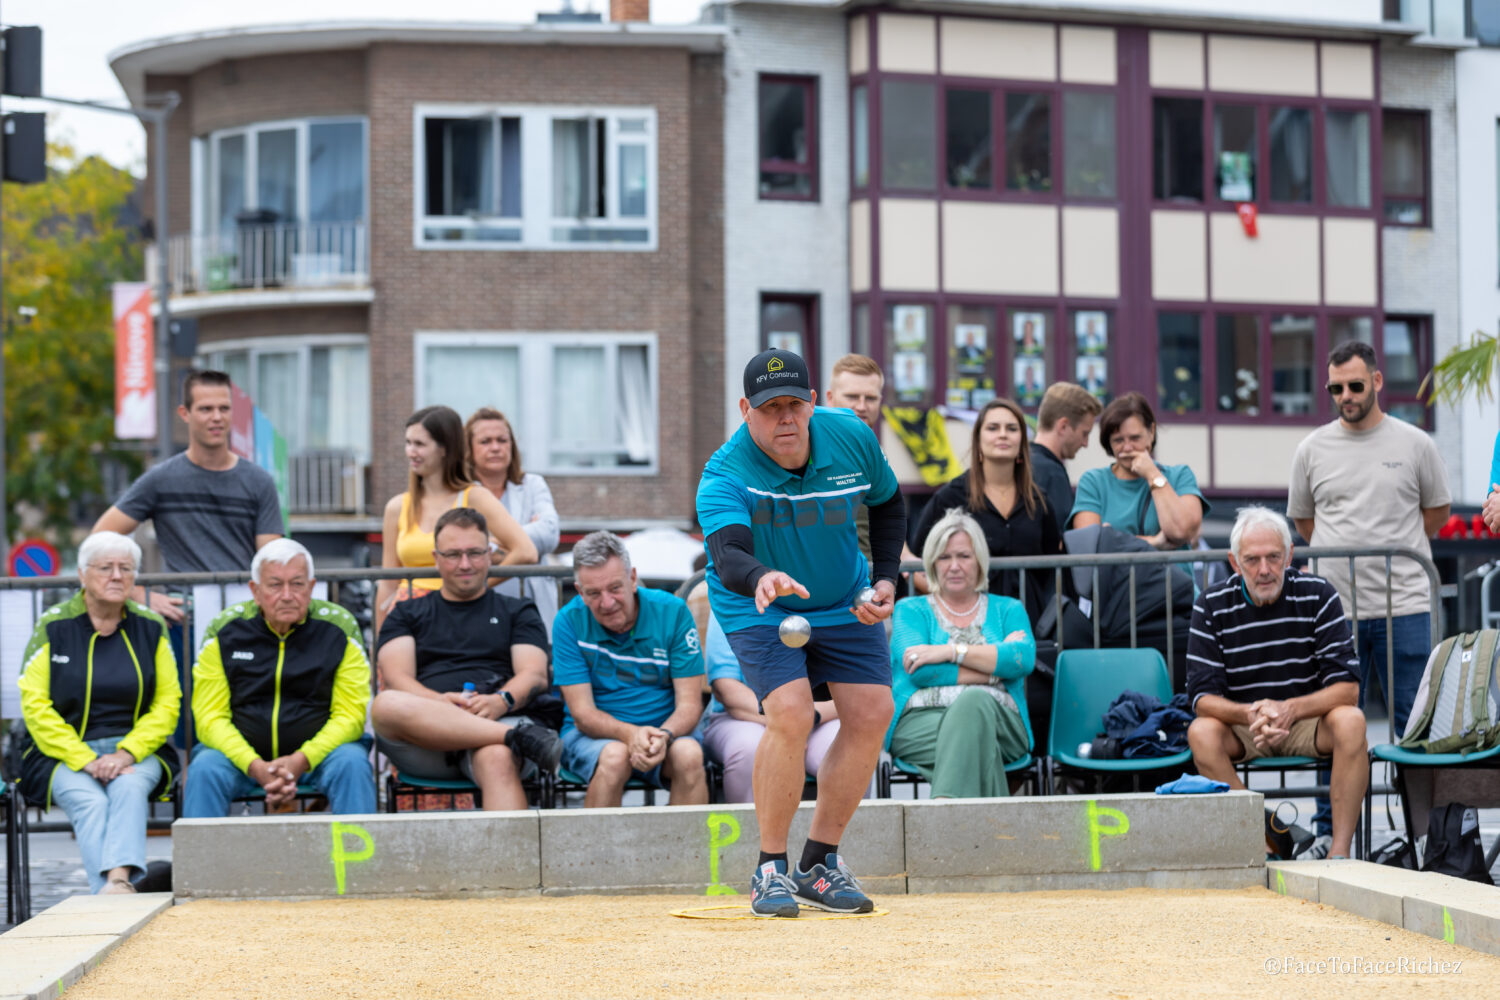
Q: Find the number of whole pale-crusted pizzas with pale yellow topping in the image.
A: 0